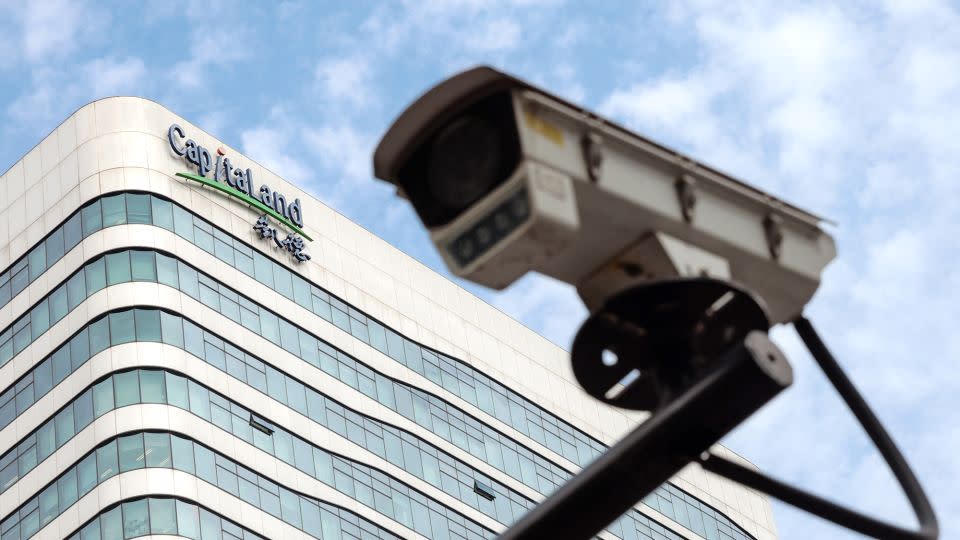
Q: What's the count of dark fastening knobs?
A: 3